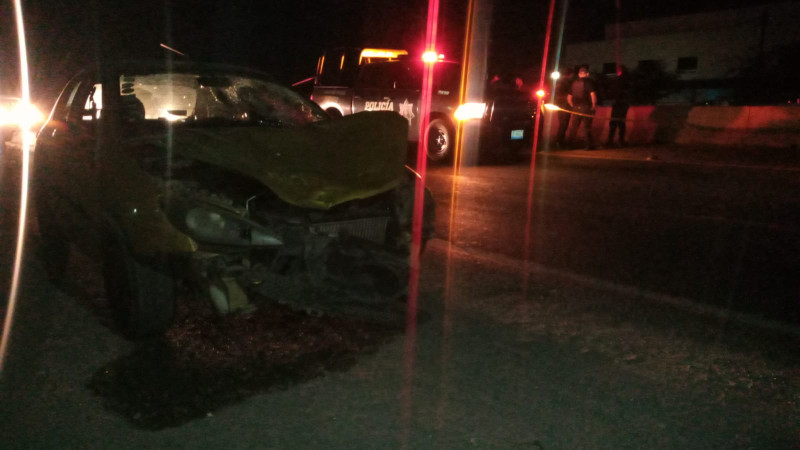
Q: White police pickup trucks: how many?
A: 0